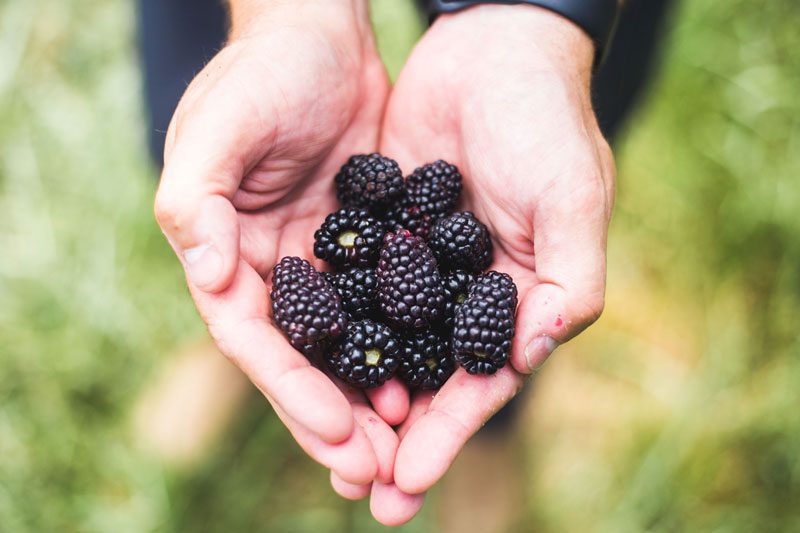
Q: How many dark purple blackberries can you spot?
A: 12